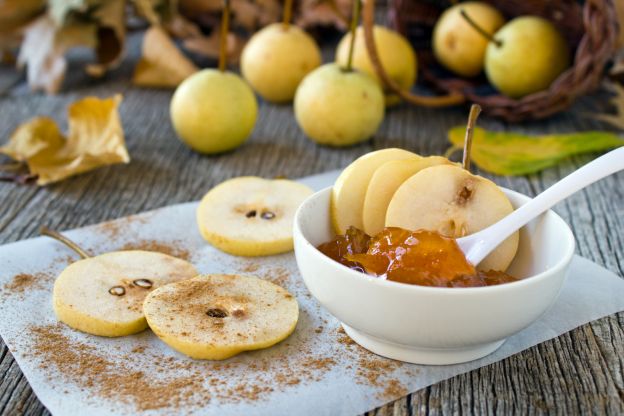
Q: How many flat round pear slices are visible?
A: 6